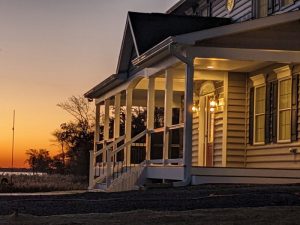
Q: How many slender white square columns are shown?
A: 7